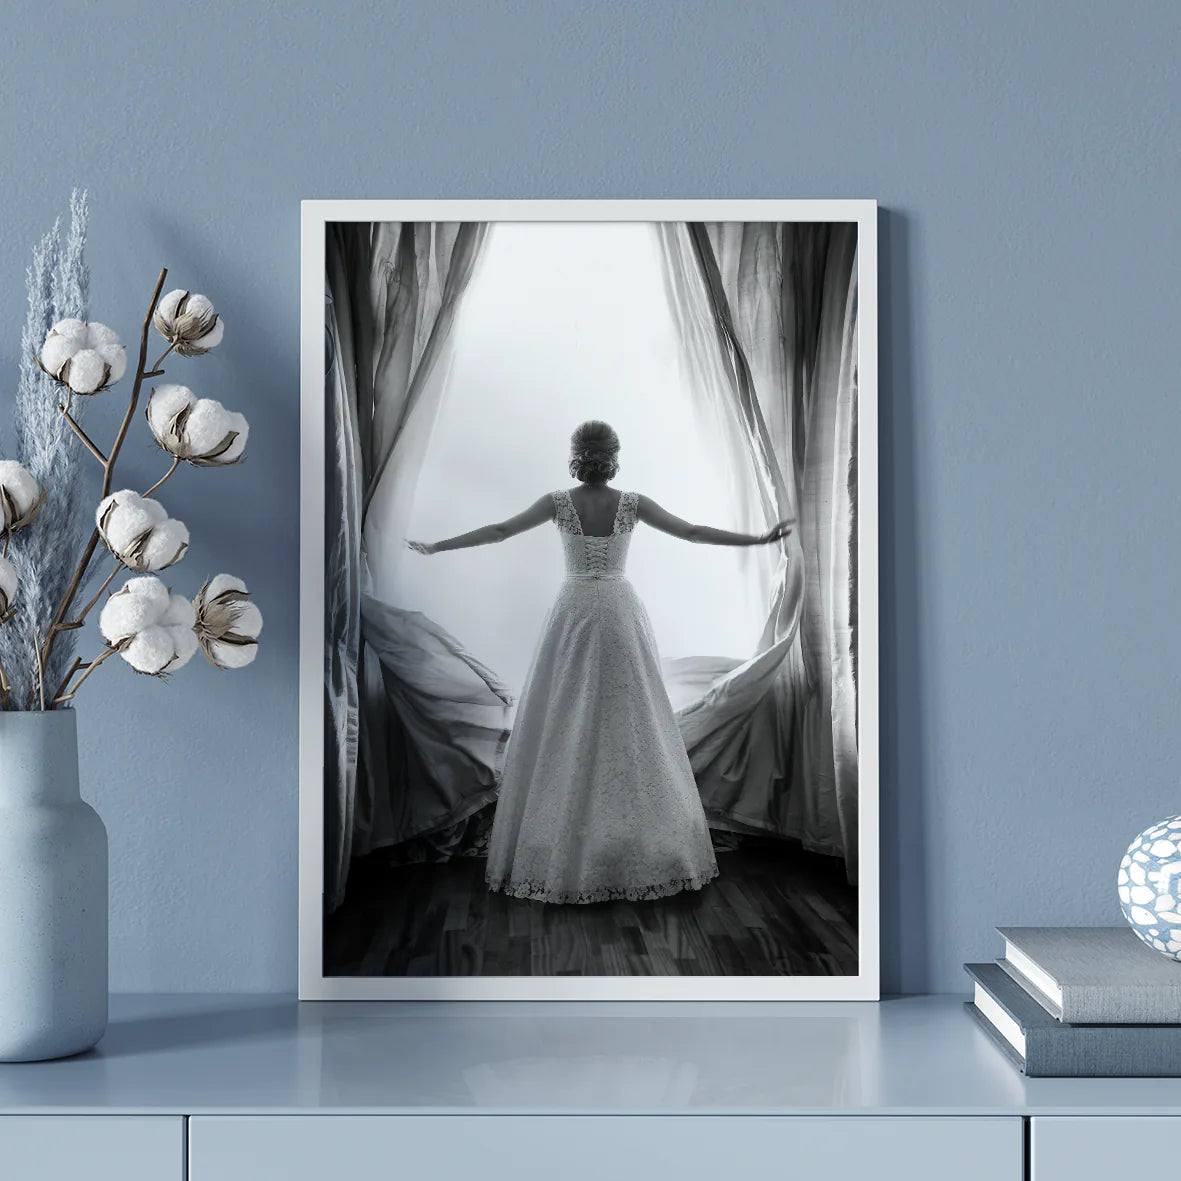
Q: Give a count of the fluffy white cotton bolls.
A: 8